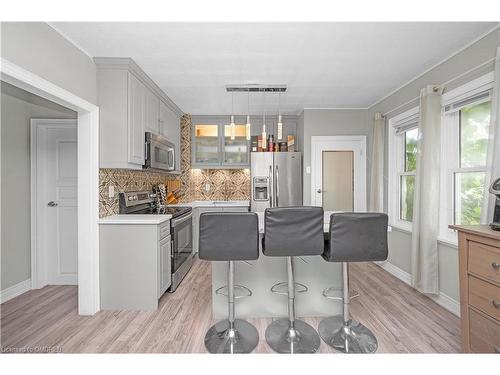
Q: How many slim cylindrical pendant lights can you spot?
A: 4